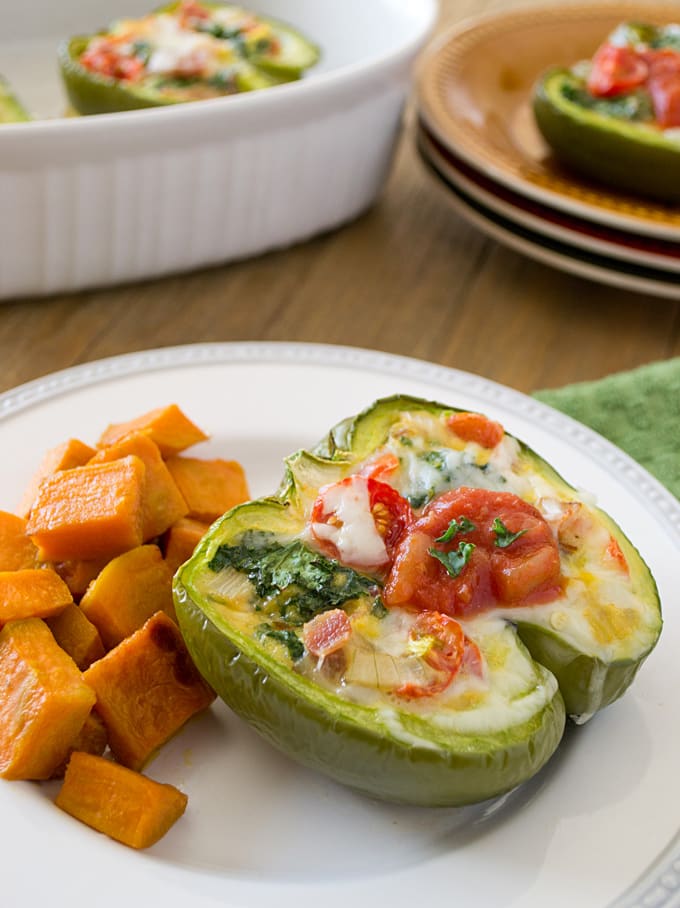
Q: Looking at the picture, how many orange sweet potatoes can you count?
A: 15